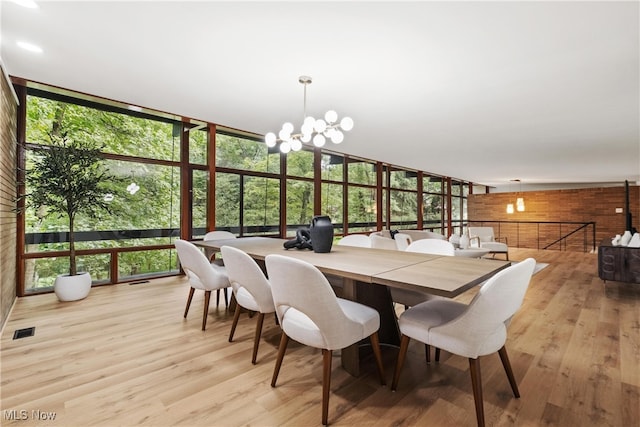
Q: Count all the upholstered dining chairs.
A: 7